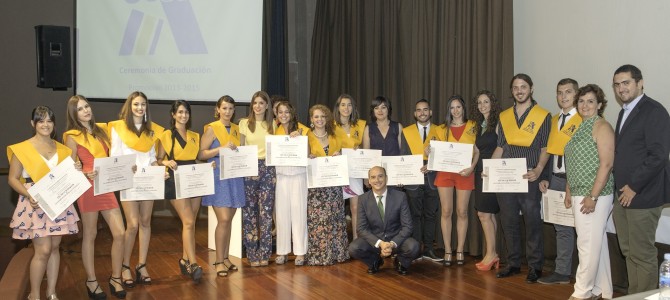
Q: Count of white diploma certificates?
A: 12